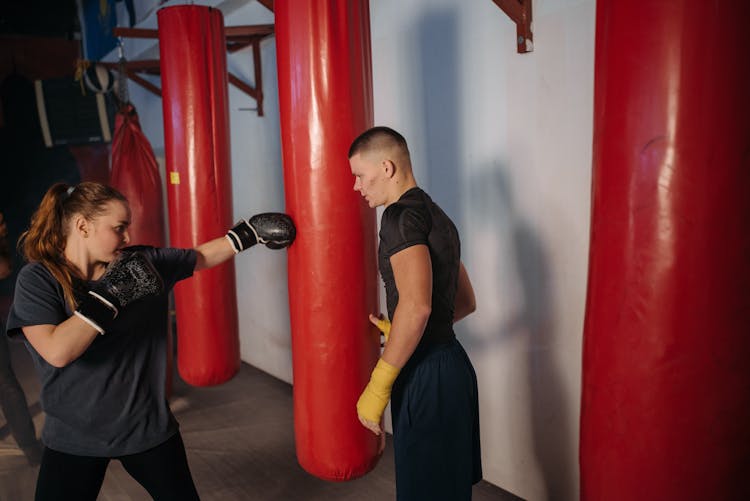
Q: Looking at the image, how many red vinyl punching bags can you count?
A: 4